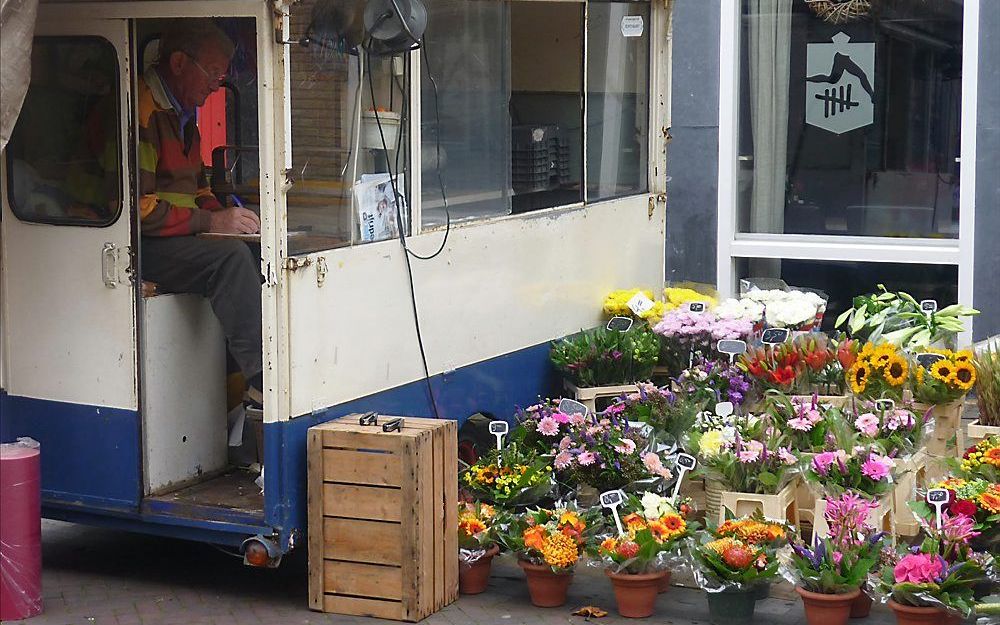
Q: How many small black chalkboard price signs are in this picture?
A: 12